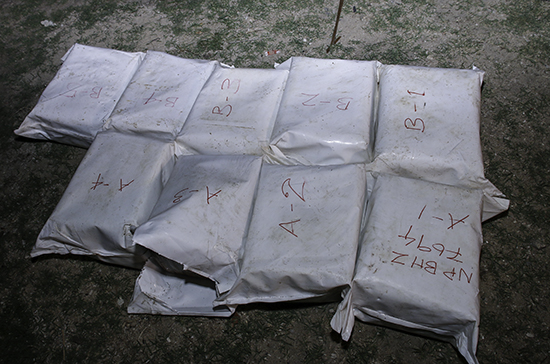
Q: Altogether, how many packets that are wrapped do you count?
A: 9